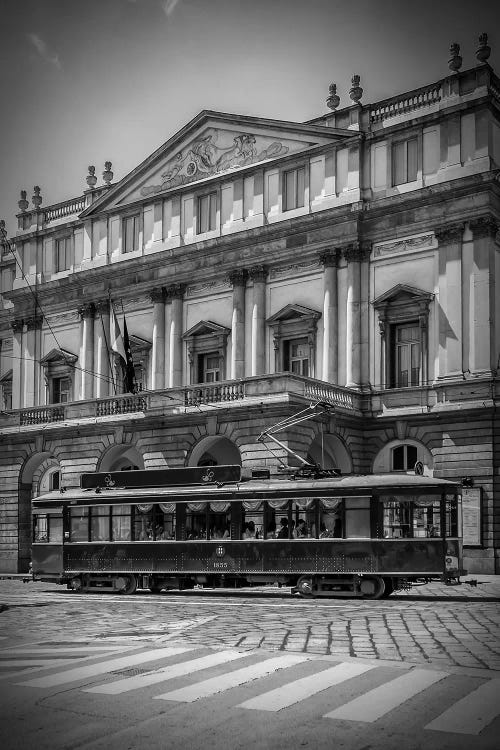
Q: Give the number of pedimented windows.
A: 6